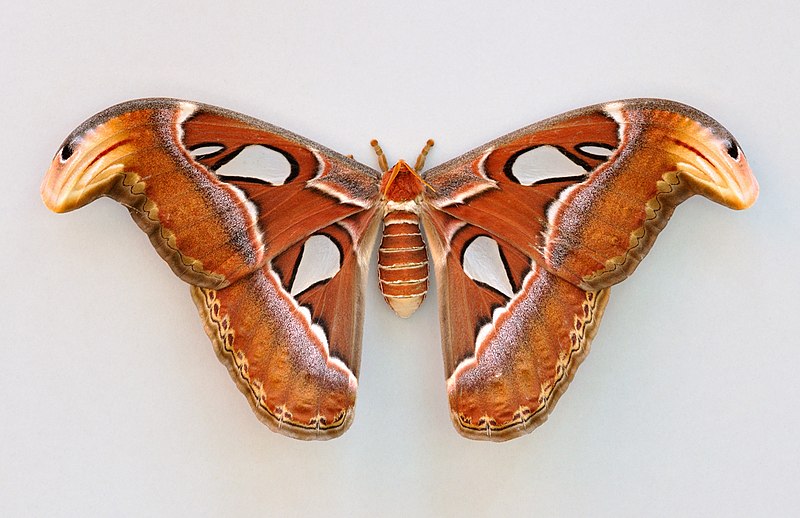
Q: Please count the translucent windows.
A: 6